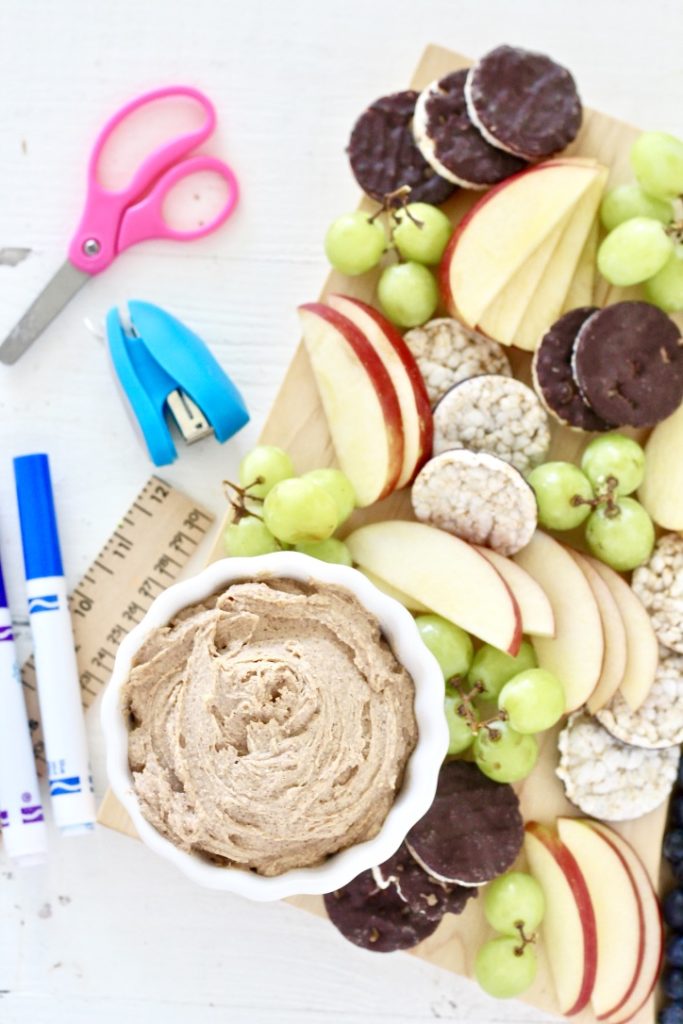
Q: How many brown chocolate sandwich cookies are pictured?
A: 8